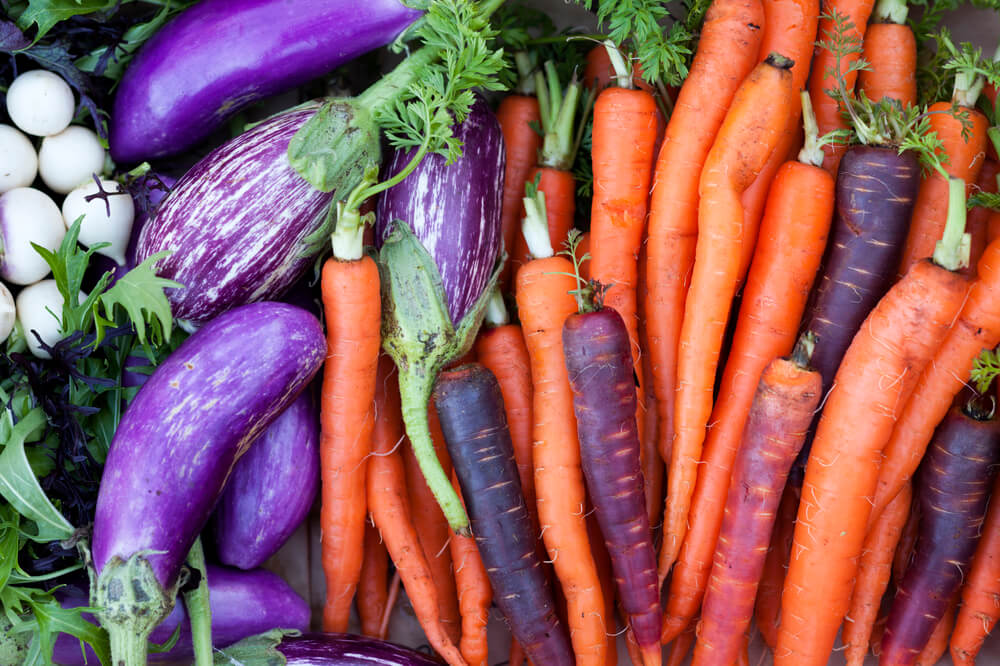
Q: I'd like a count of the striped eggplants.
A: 3